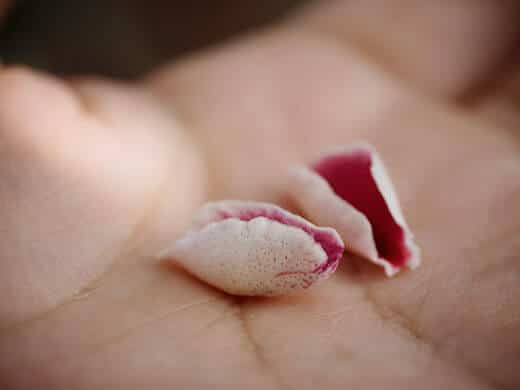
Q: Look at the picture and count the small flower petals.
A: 2